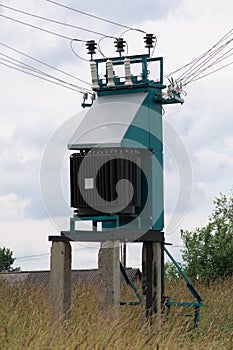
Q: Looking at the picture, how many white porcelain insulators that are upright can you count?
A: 3